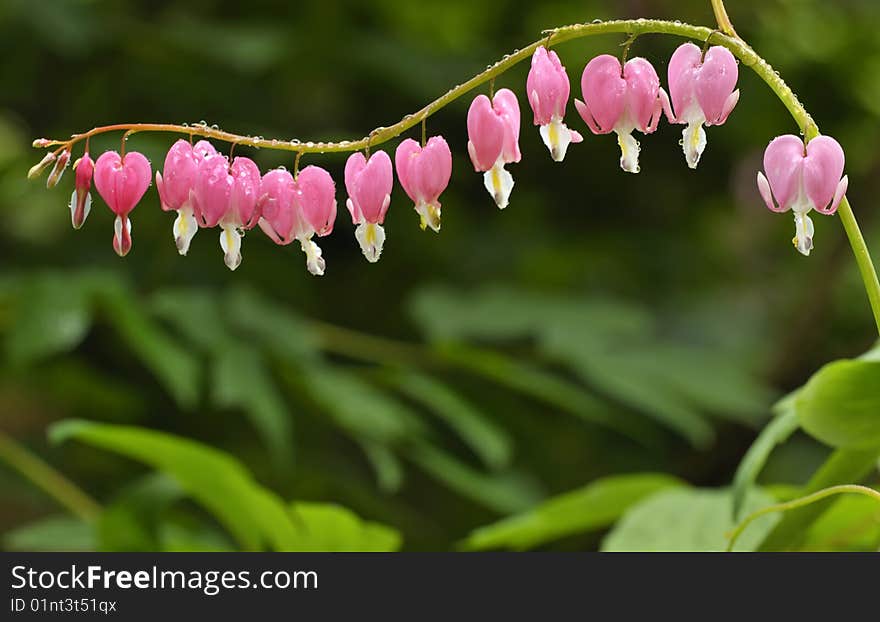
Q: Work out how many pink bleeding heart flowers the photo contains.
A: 11